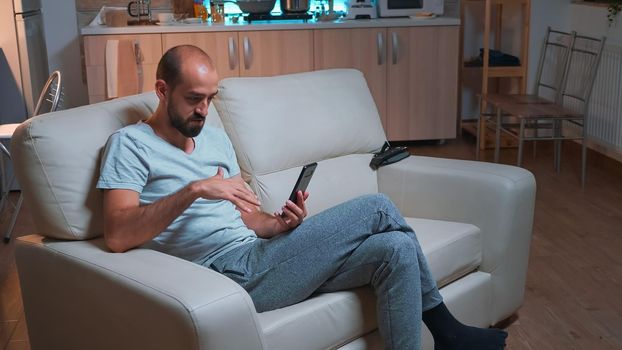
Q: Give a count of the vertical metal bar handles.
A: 4